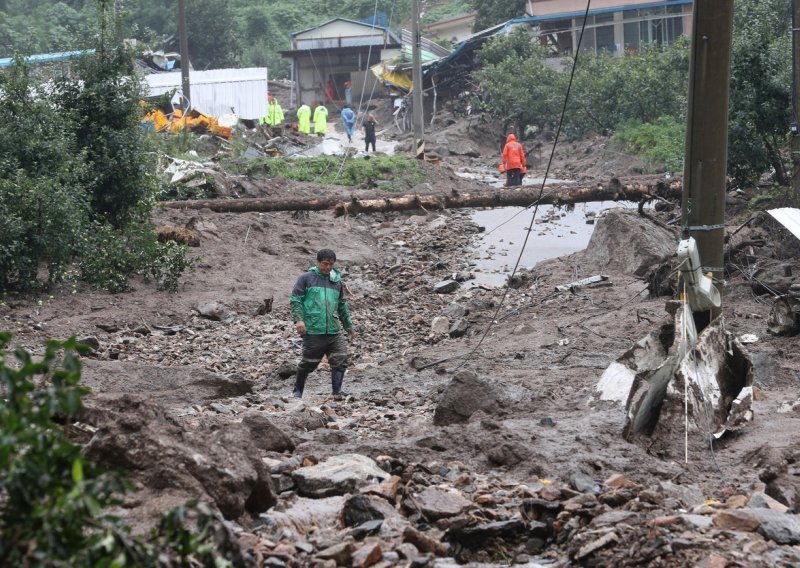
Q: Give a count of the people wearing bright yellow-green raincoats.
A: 4